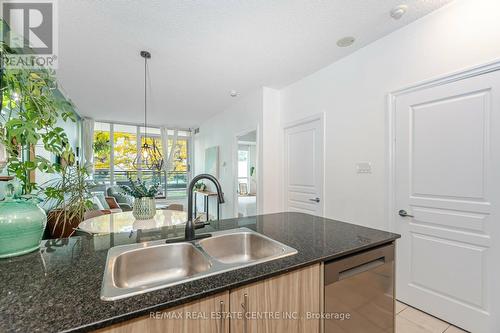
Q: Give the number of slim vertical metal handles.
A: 2